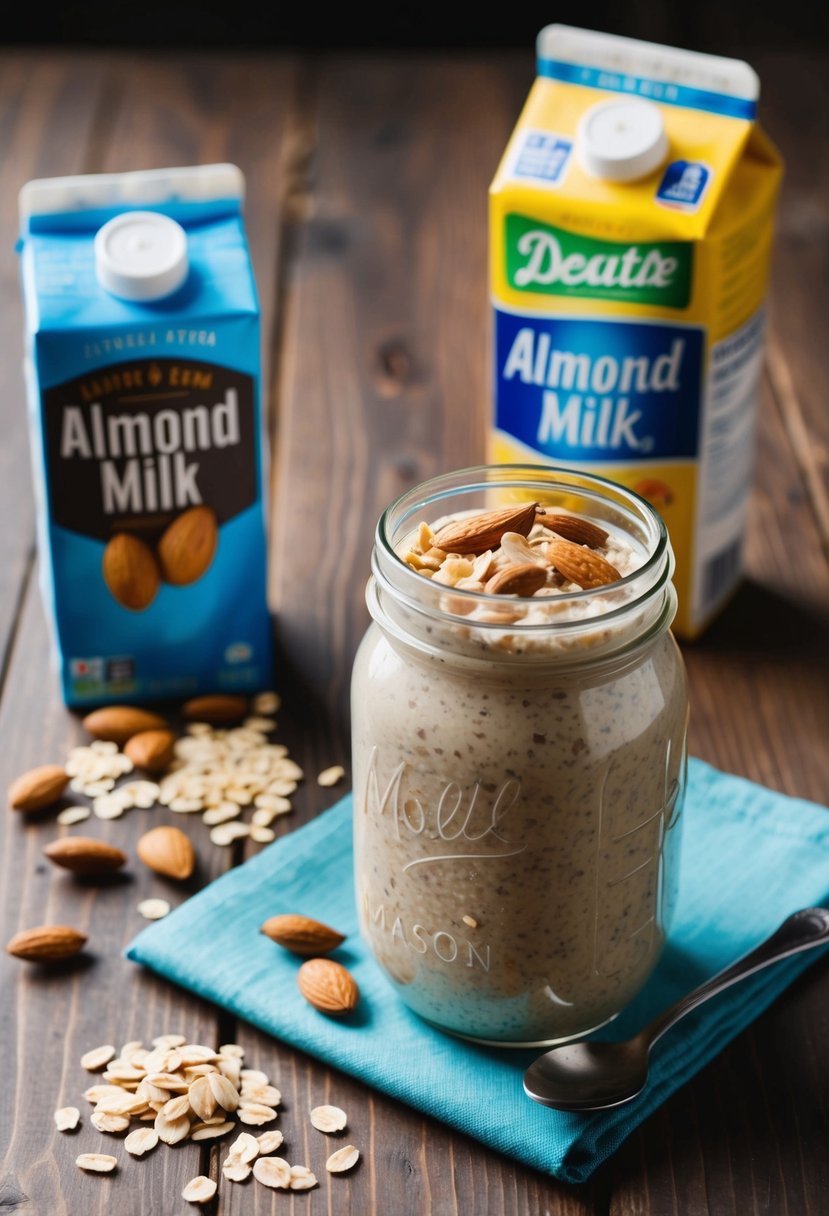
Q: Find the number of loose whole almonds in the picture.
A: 9